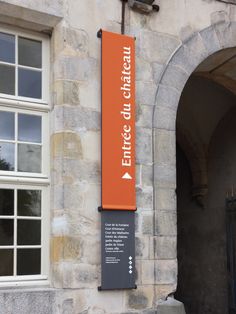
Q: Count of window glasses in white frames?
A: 14